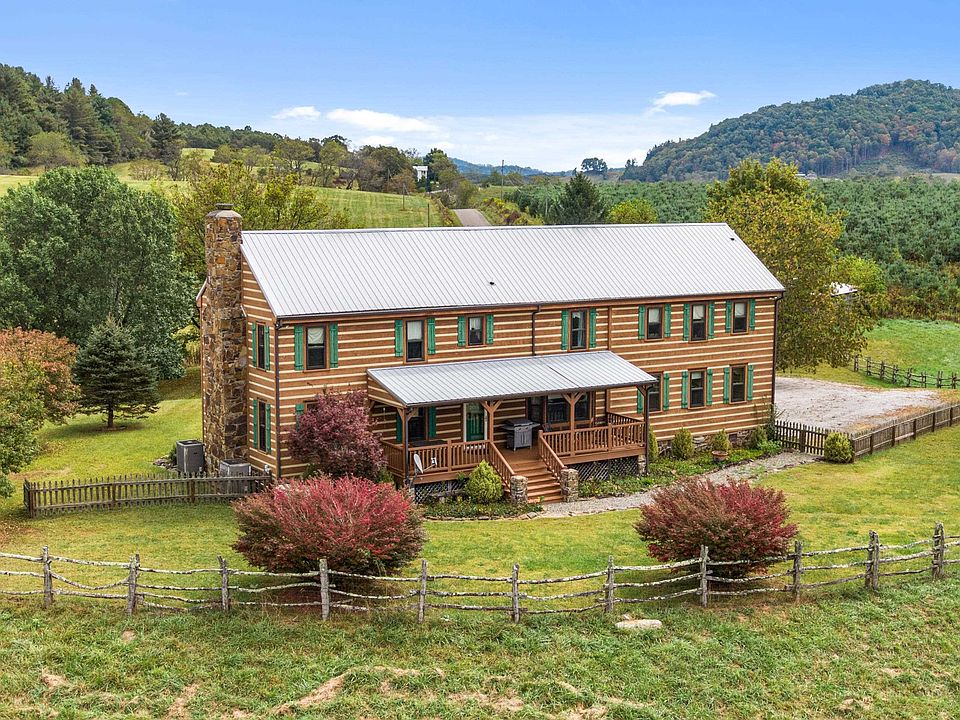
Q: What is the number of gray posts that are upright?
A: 11